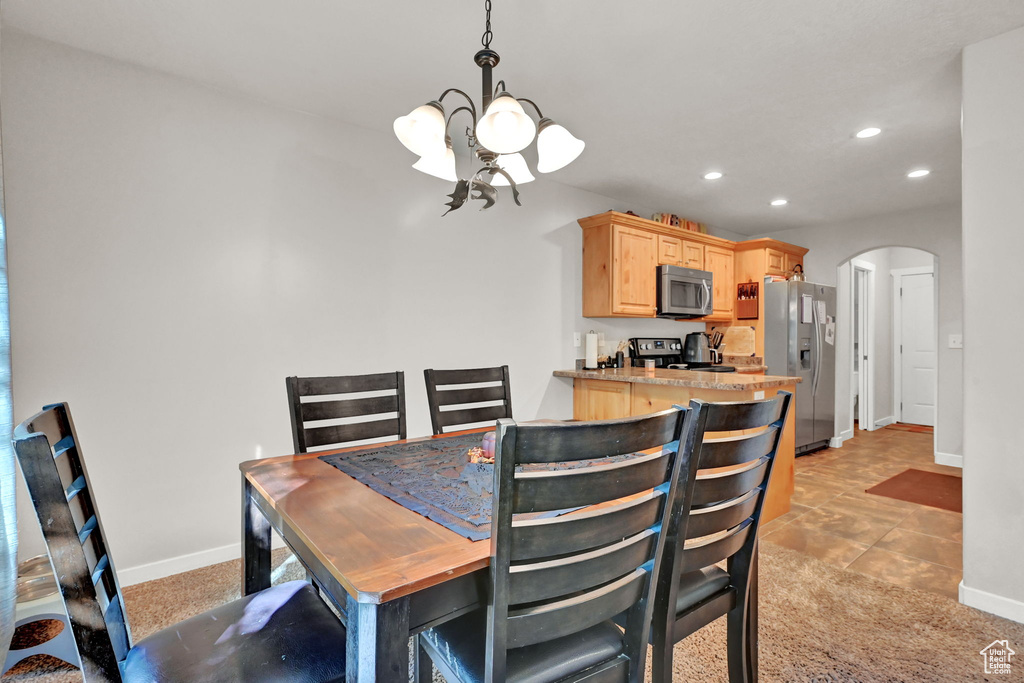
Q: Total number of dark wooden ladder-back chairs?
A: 5